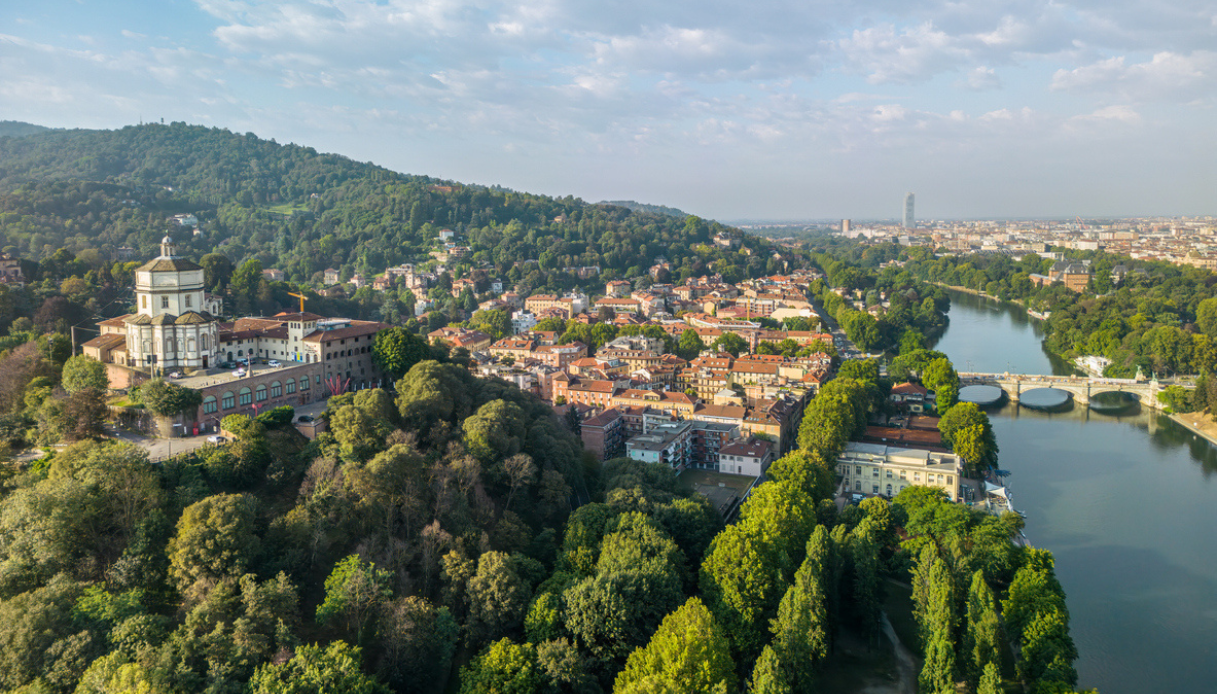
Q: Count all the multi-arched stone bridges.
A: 1